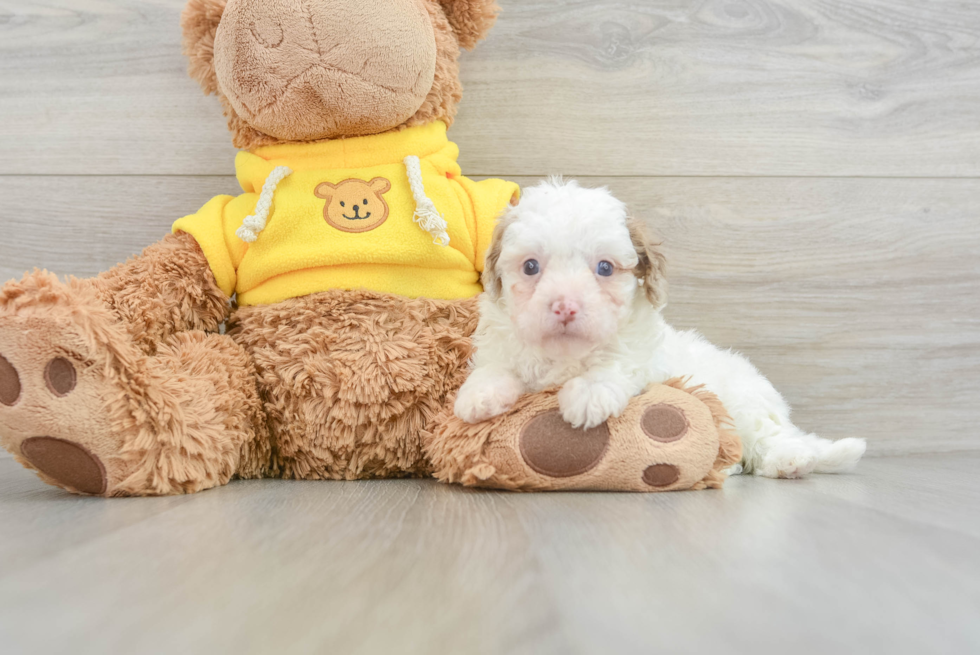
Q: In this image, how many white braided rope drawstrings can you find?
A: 2